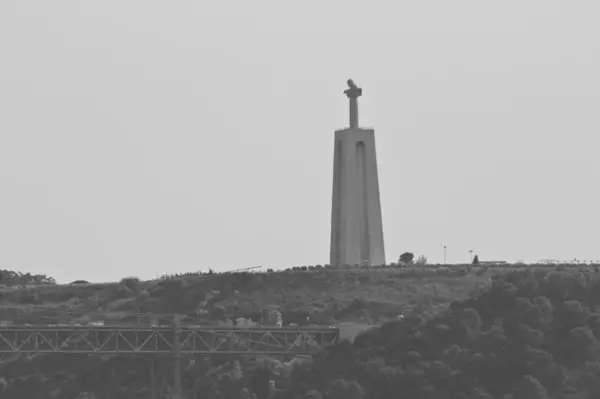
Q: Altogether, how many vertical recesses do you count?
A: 2